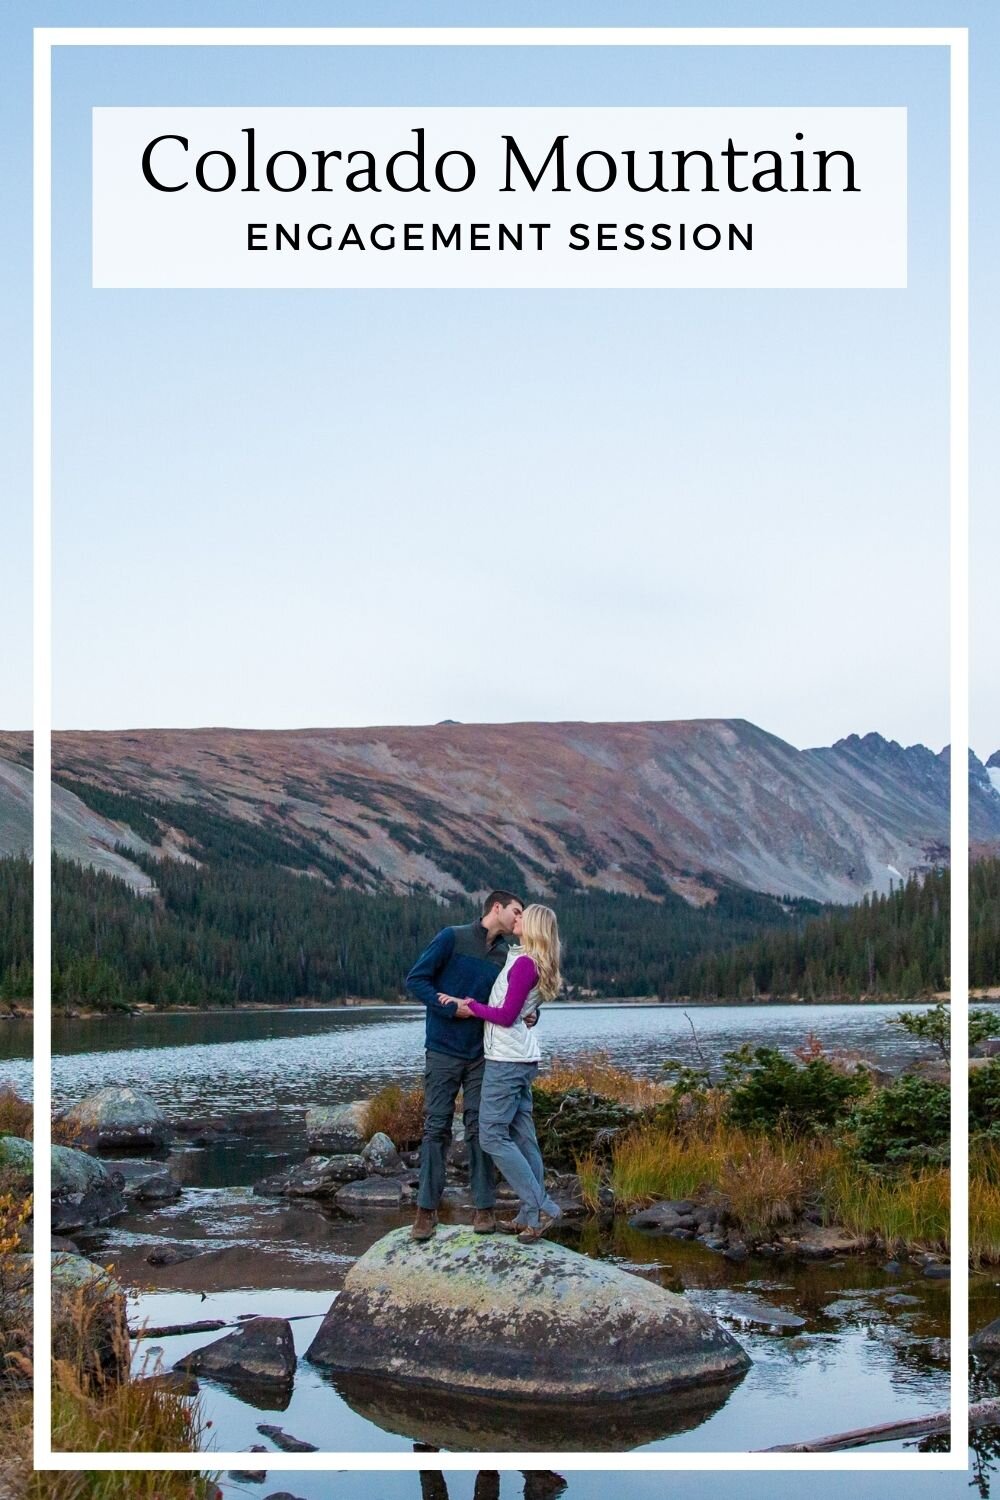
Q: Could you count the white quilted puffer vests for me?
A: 1